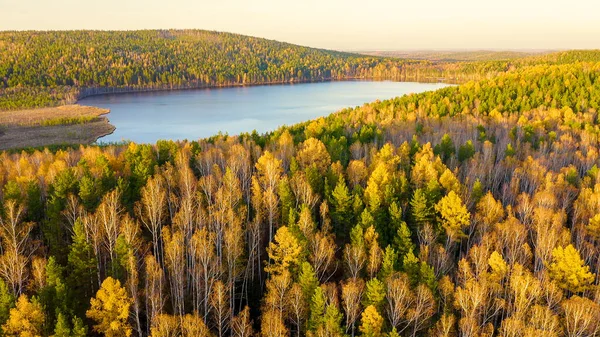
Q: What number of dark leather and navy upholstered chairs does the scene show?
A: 0